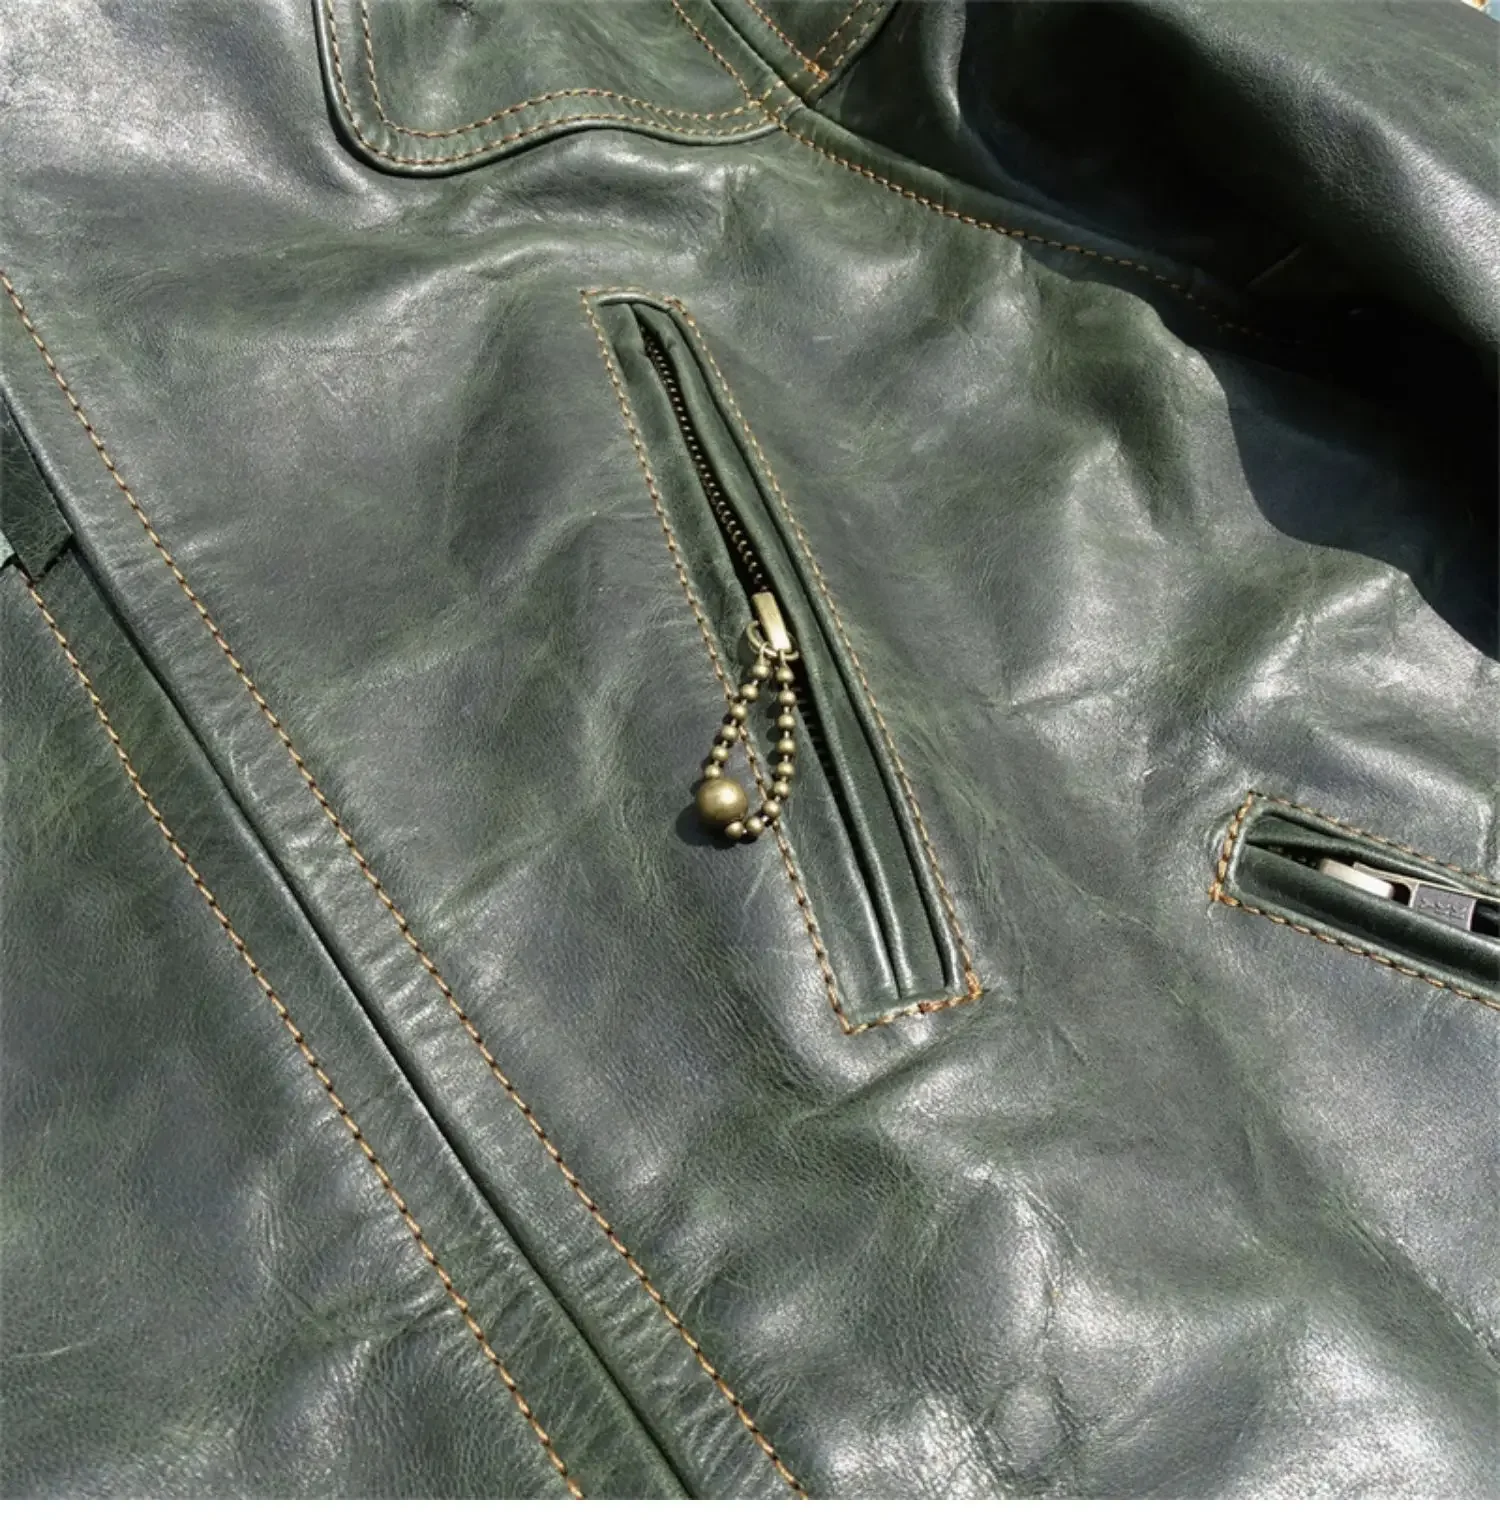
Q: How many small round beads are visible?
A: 15